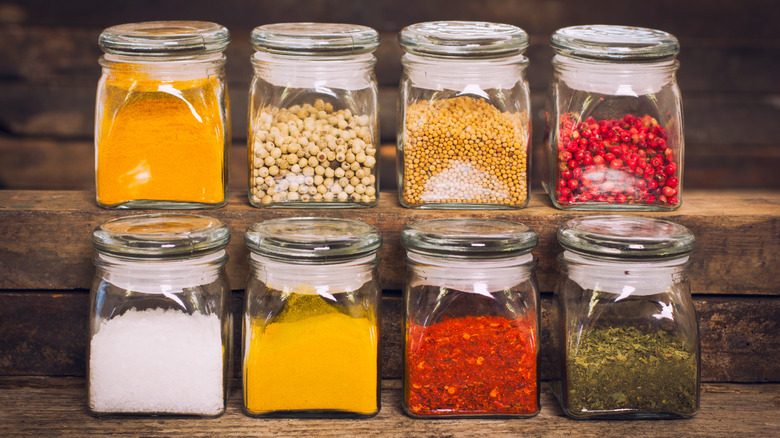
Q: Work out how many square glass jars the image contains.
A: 8